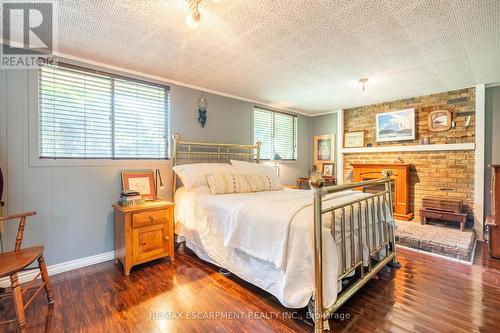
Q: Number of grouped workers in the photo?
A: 0